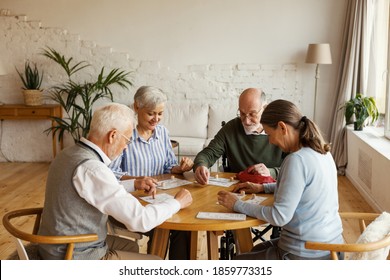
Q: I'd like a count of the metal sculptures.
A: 0